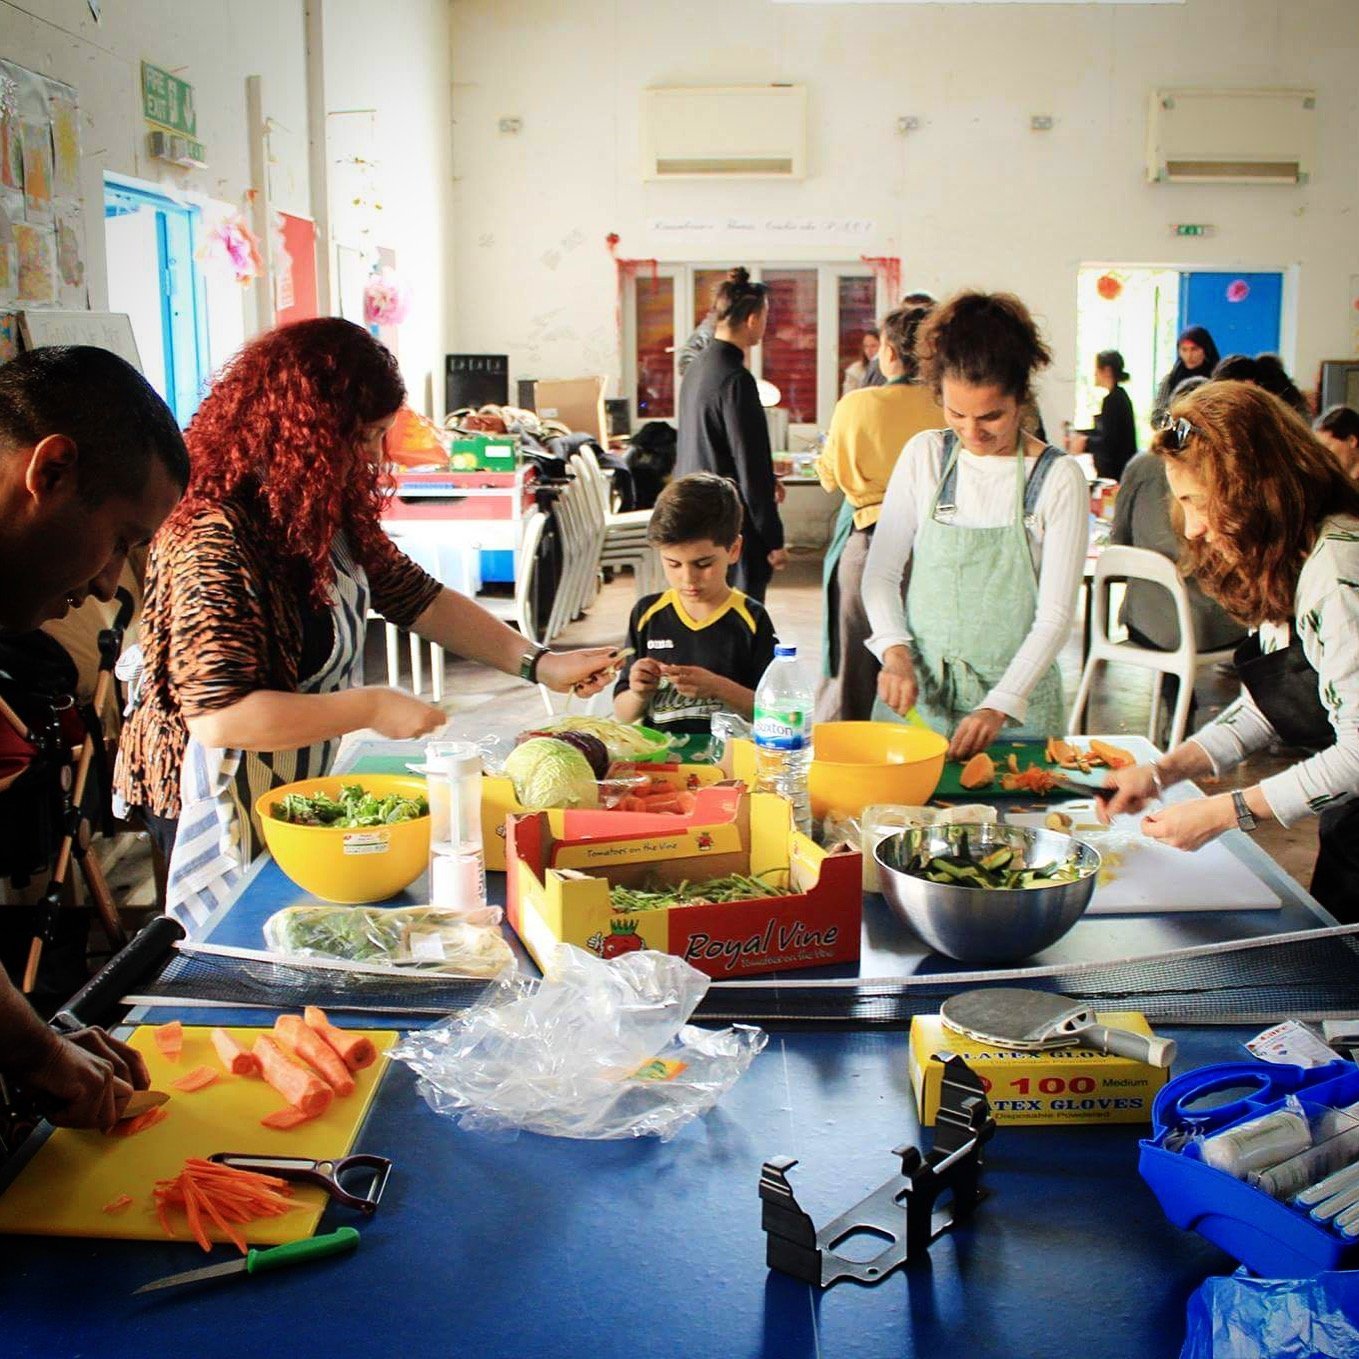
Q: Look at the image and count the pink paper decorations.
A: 3